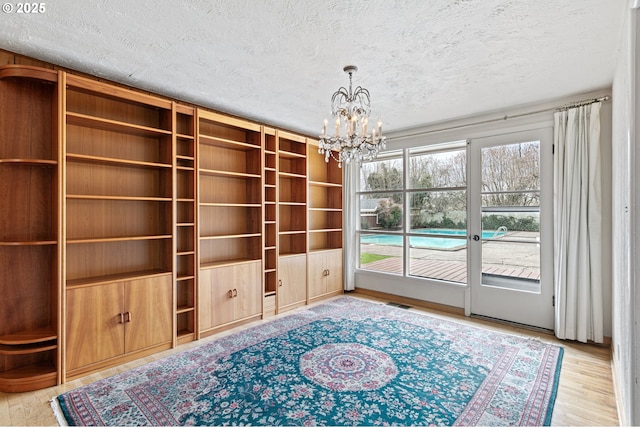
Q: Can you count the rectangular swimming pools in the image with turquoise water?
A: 1